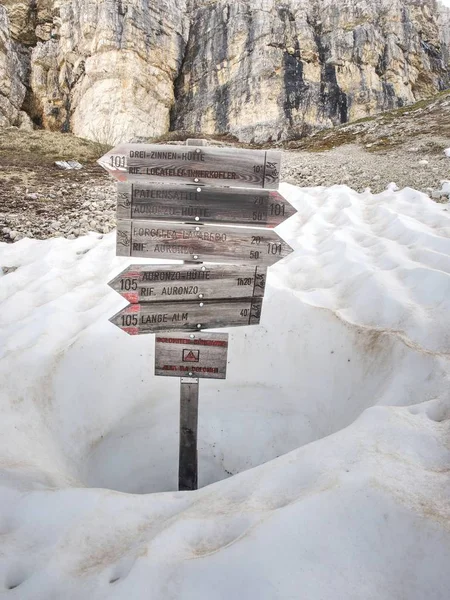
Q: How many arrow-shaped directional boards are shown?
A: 5